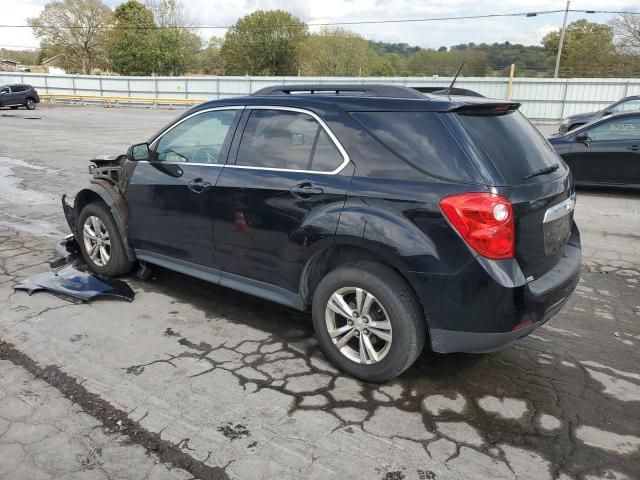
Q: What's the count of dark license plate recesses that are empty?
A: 1